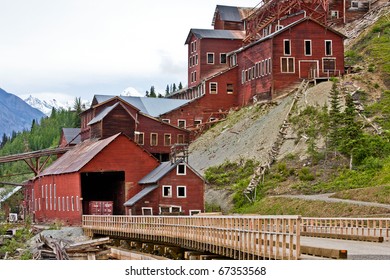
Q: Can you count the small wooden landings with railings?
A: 1